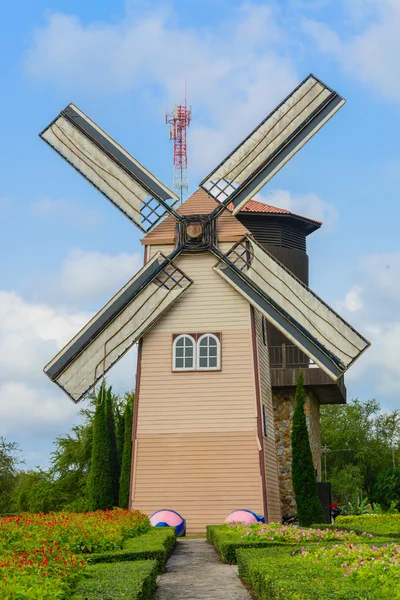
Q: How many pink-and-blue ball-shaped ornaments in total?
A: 2